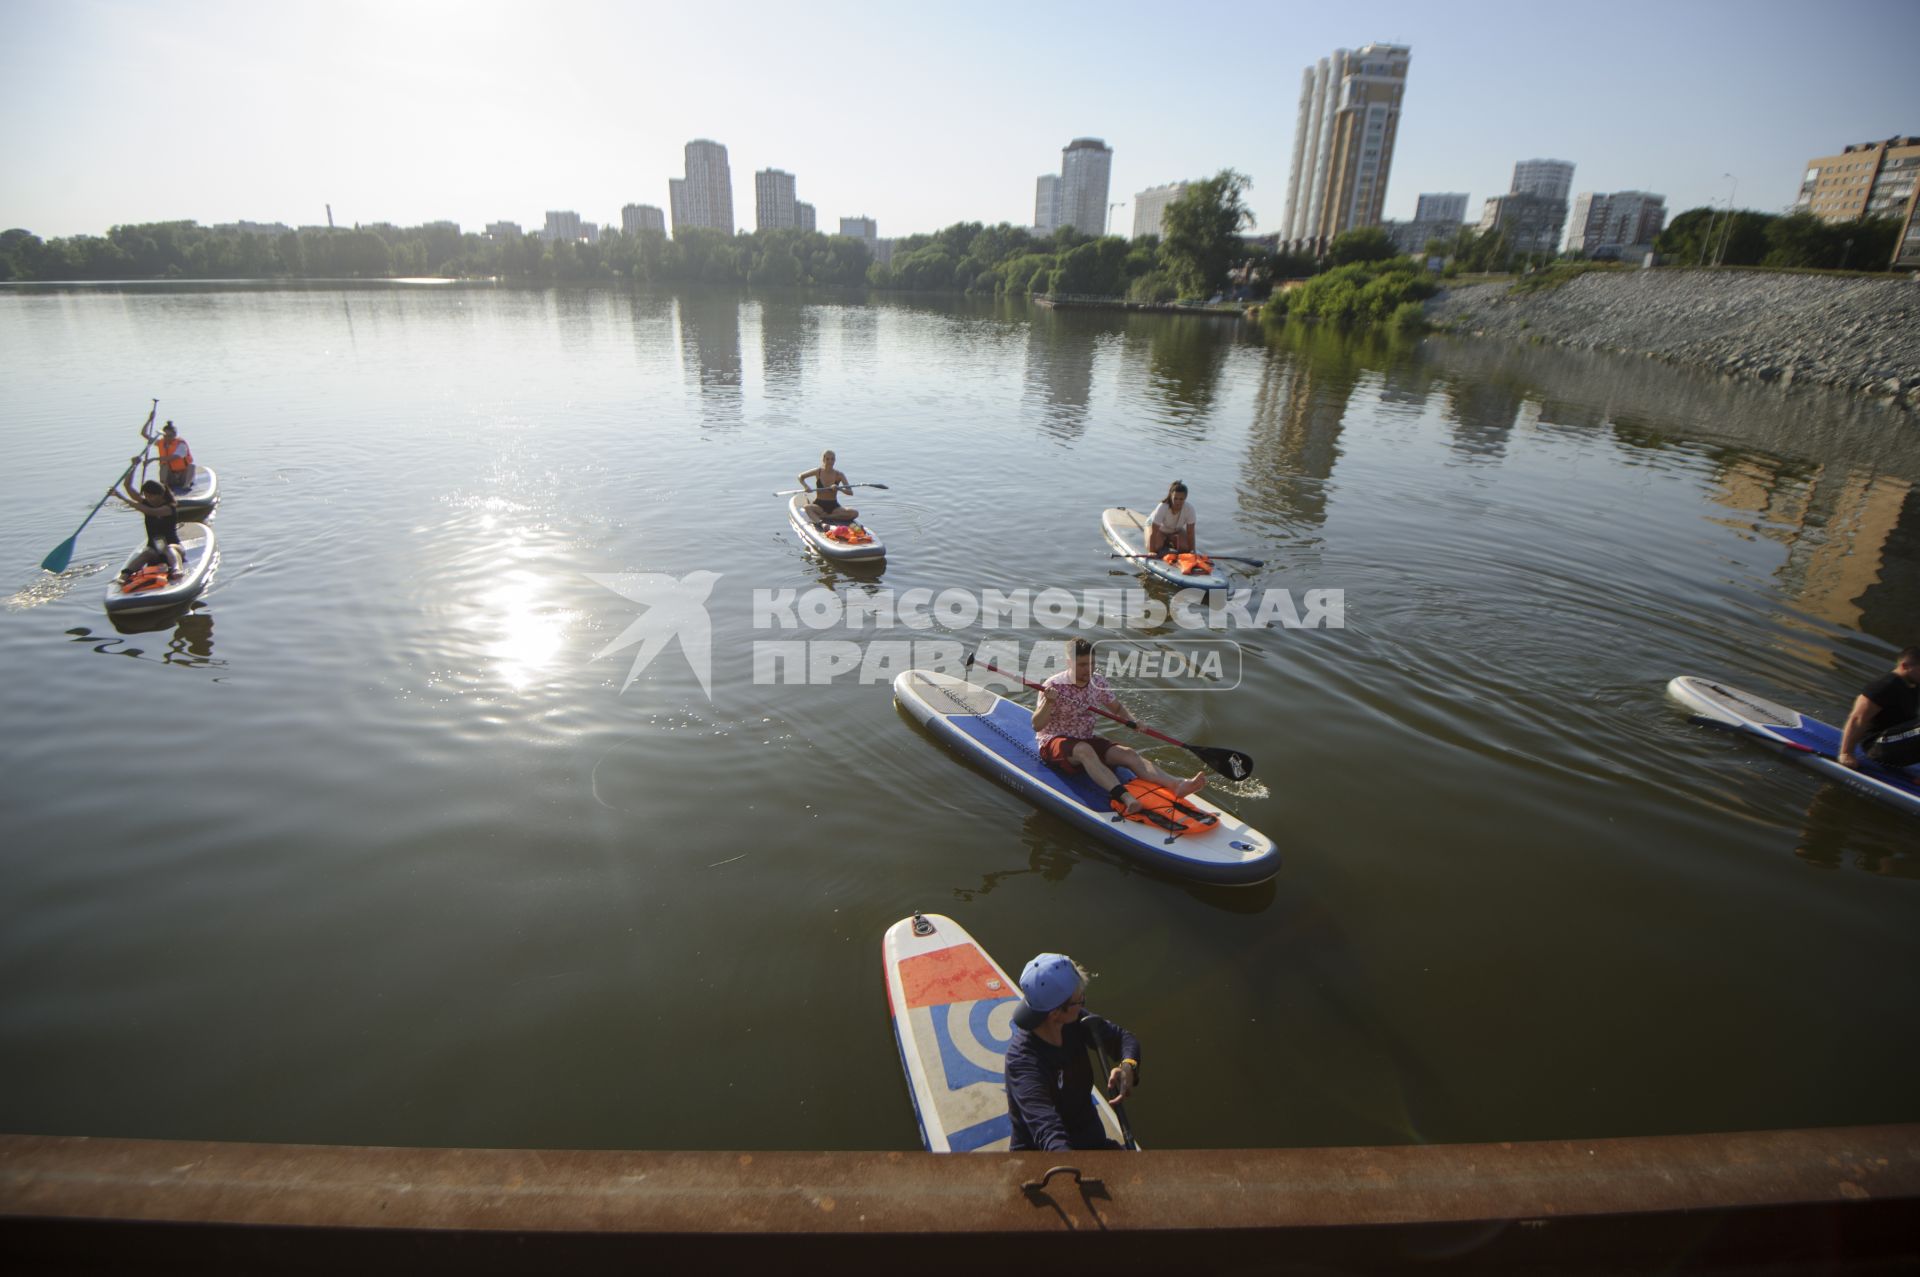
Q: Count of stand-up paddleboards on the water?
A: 7